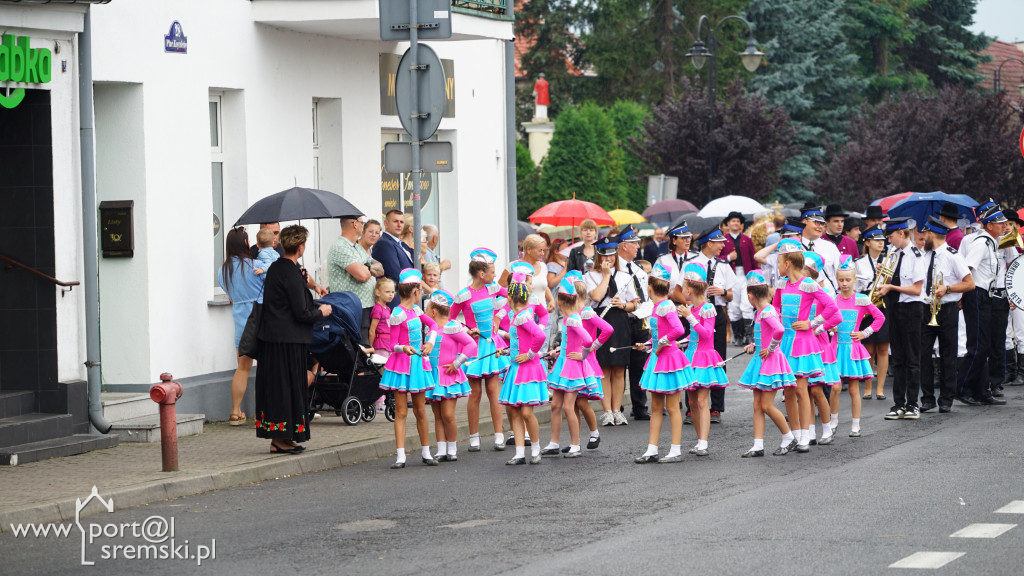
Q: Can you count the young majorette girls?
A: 13